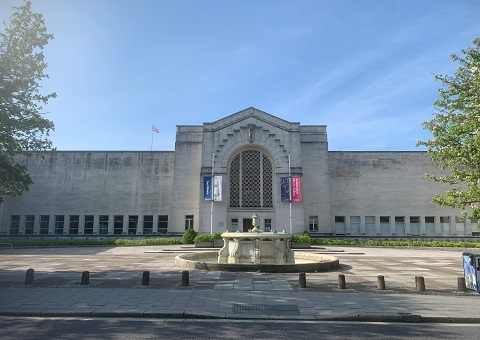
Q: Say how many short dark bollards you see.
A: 9